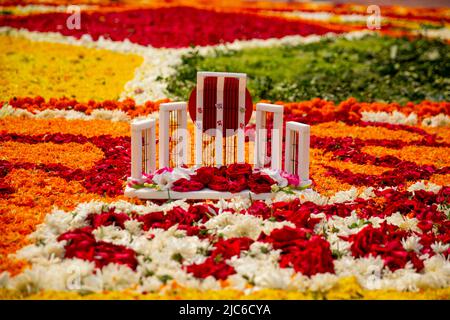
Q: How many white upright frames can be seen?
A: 5